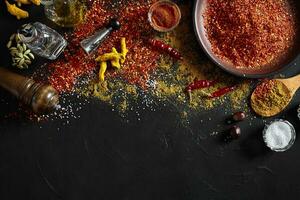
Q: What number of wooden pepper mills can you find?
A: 1